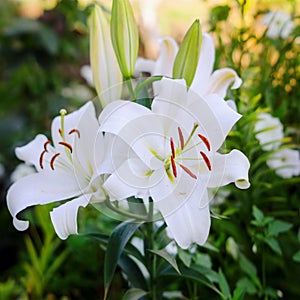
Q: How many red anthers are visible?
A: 12